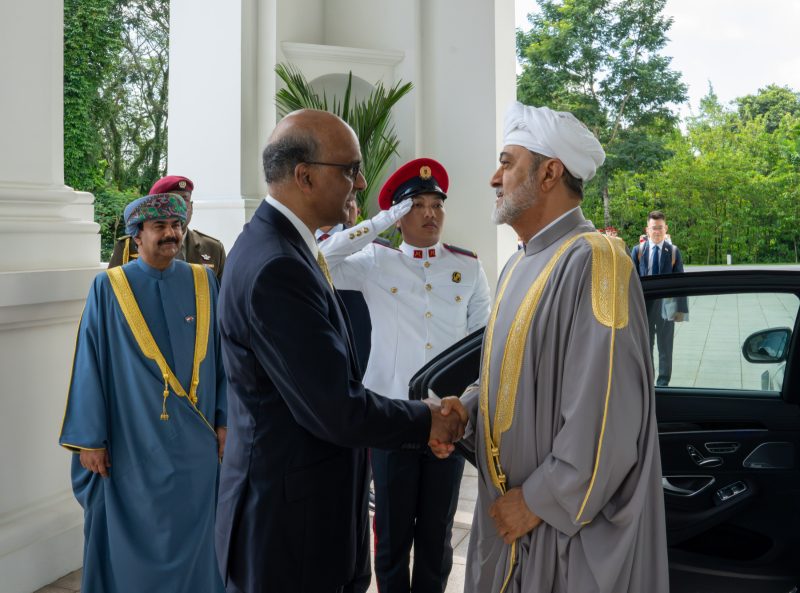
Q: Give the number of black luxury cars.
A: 1